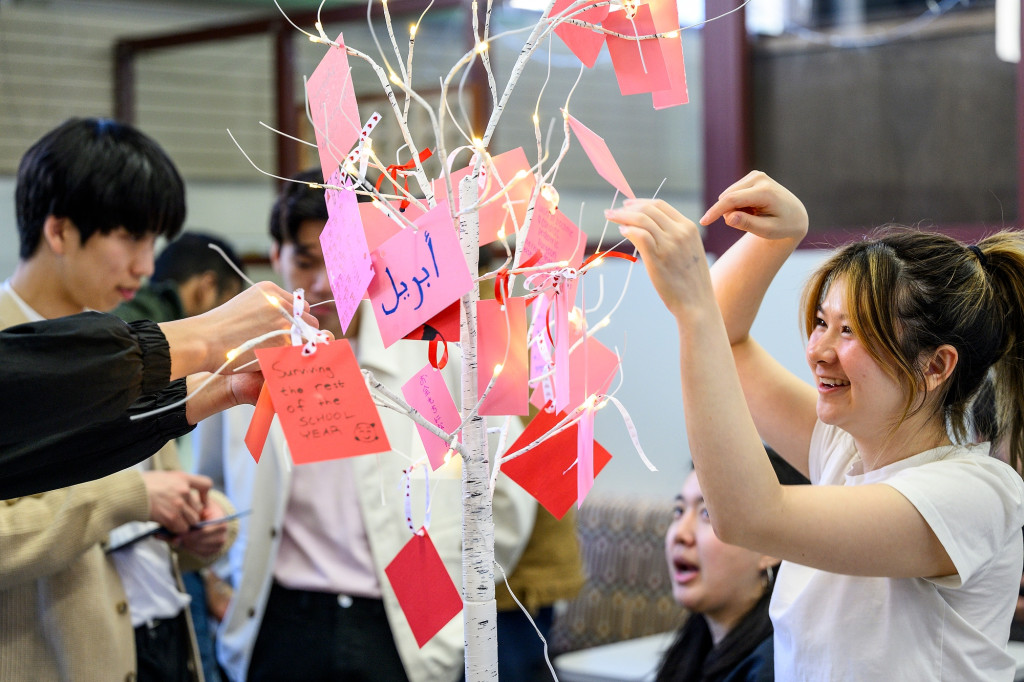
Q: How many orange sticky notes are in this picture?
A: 2